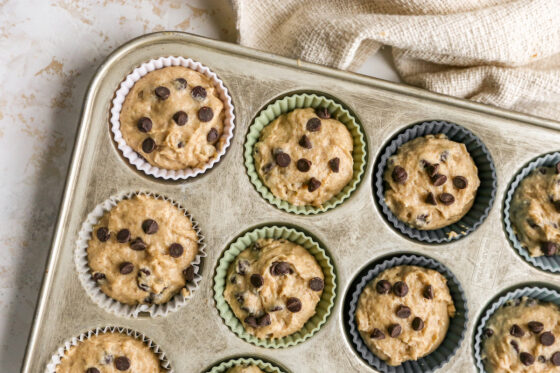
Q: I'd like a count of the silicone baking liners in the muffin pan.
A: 8